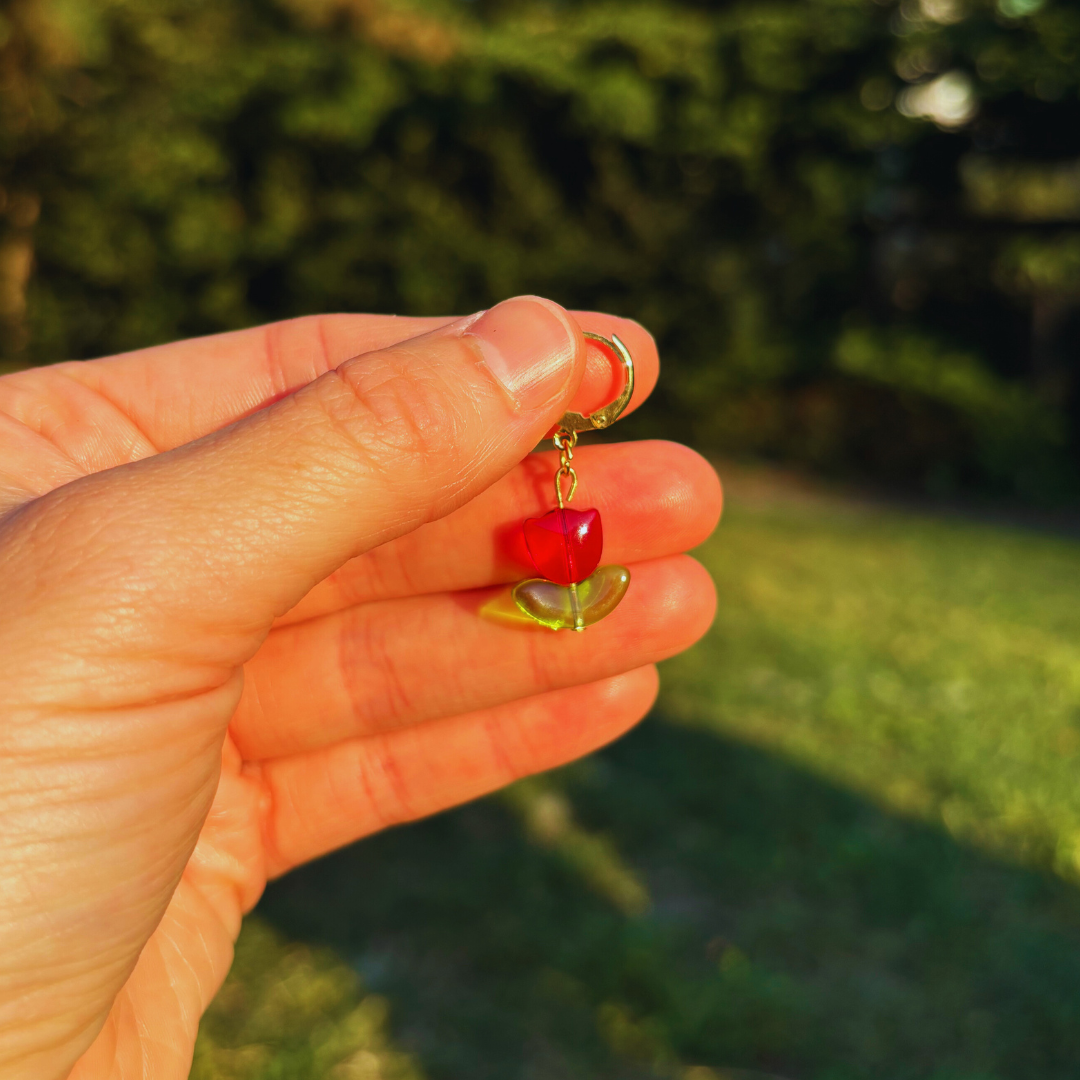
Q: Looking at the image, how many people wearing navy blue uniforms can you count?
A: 0